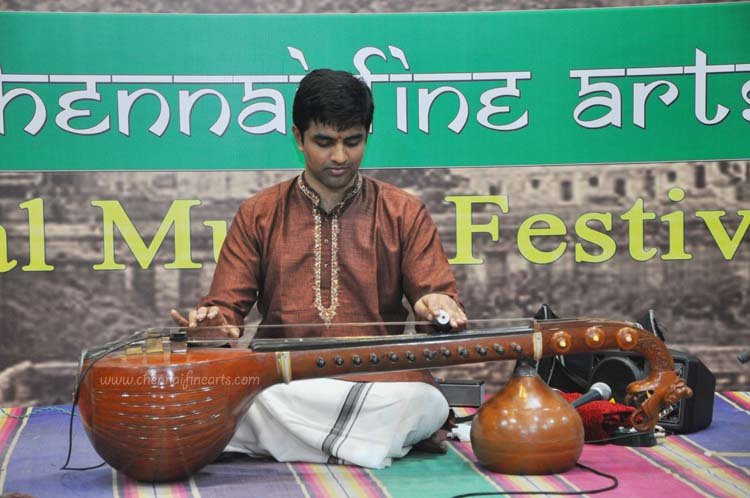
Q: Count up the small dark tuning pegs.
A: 12